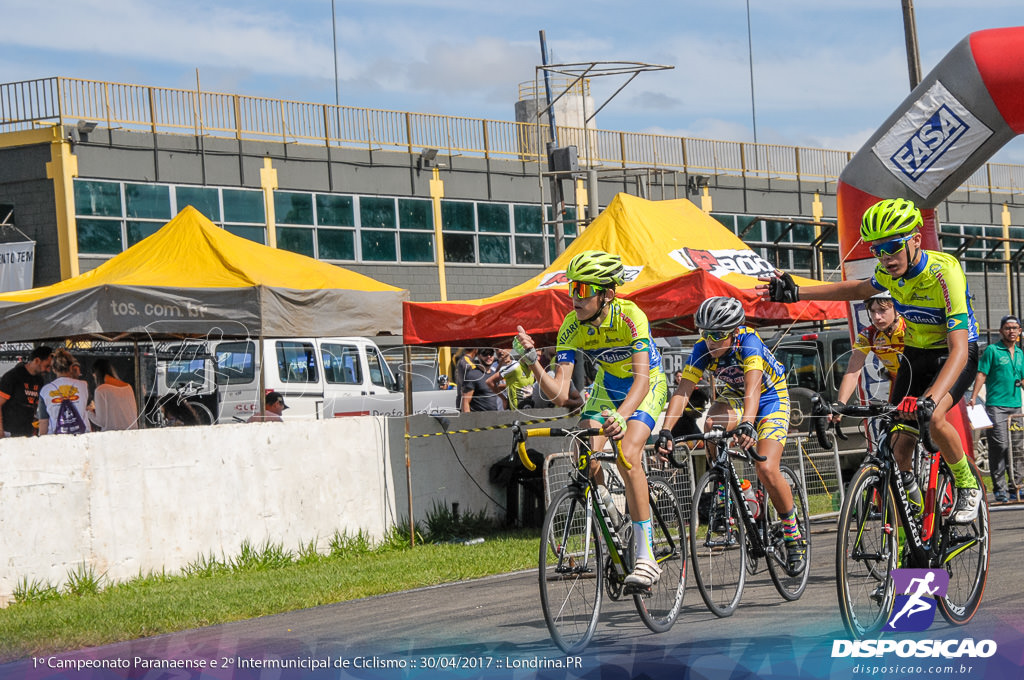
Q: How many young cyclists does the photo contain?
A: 4